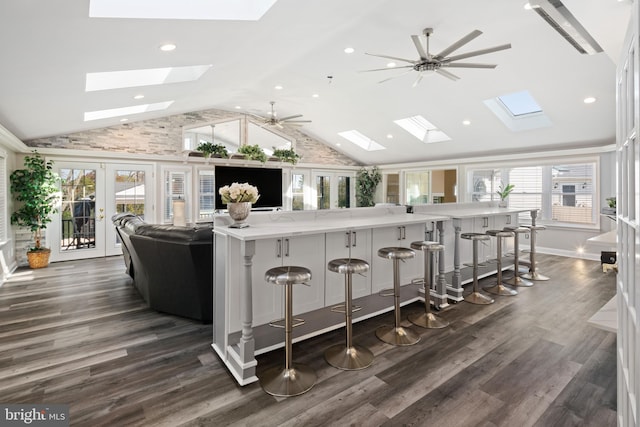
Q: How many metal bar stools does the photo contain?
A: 8